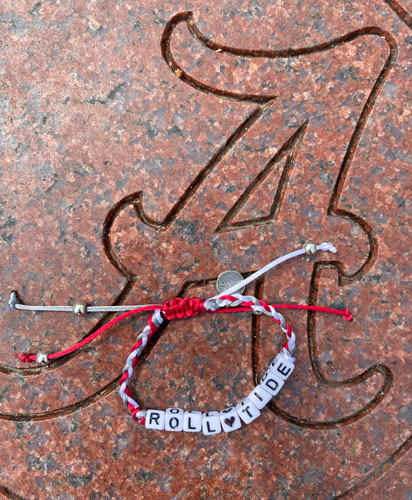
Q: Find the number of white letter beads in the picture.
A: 8